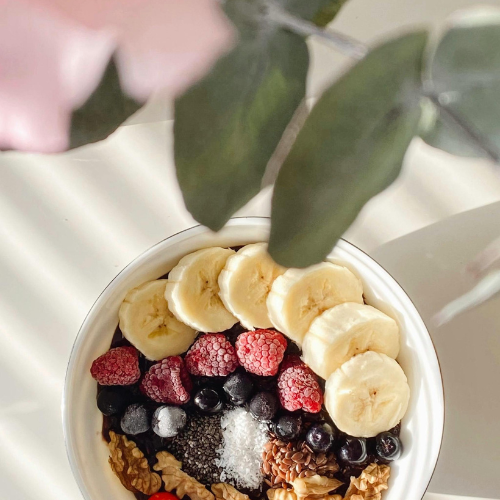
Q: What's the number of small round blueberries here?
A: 10